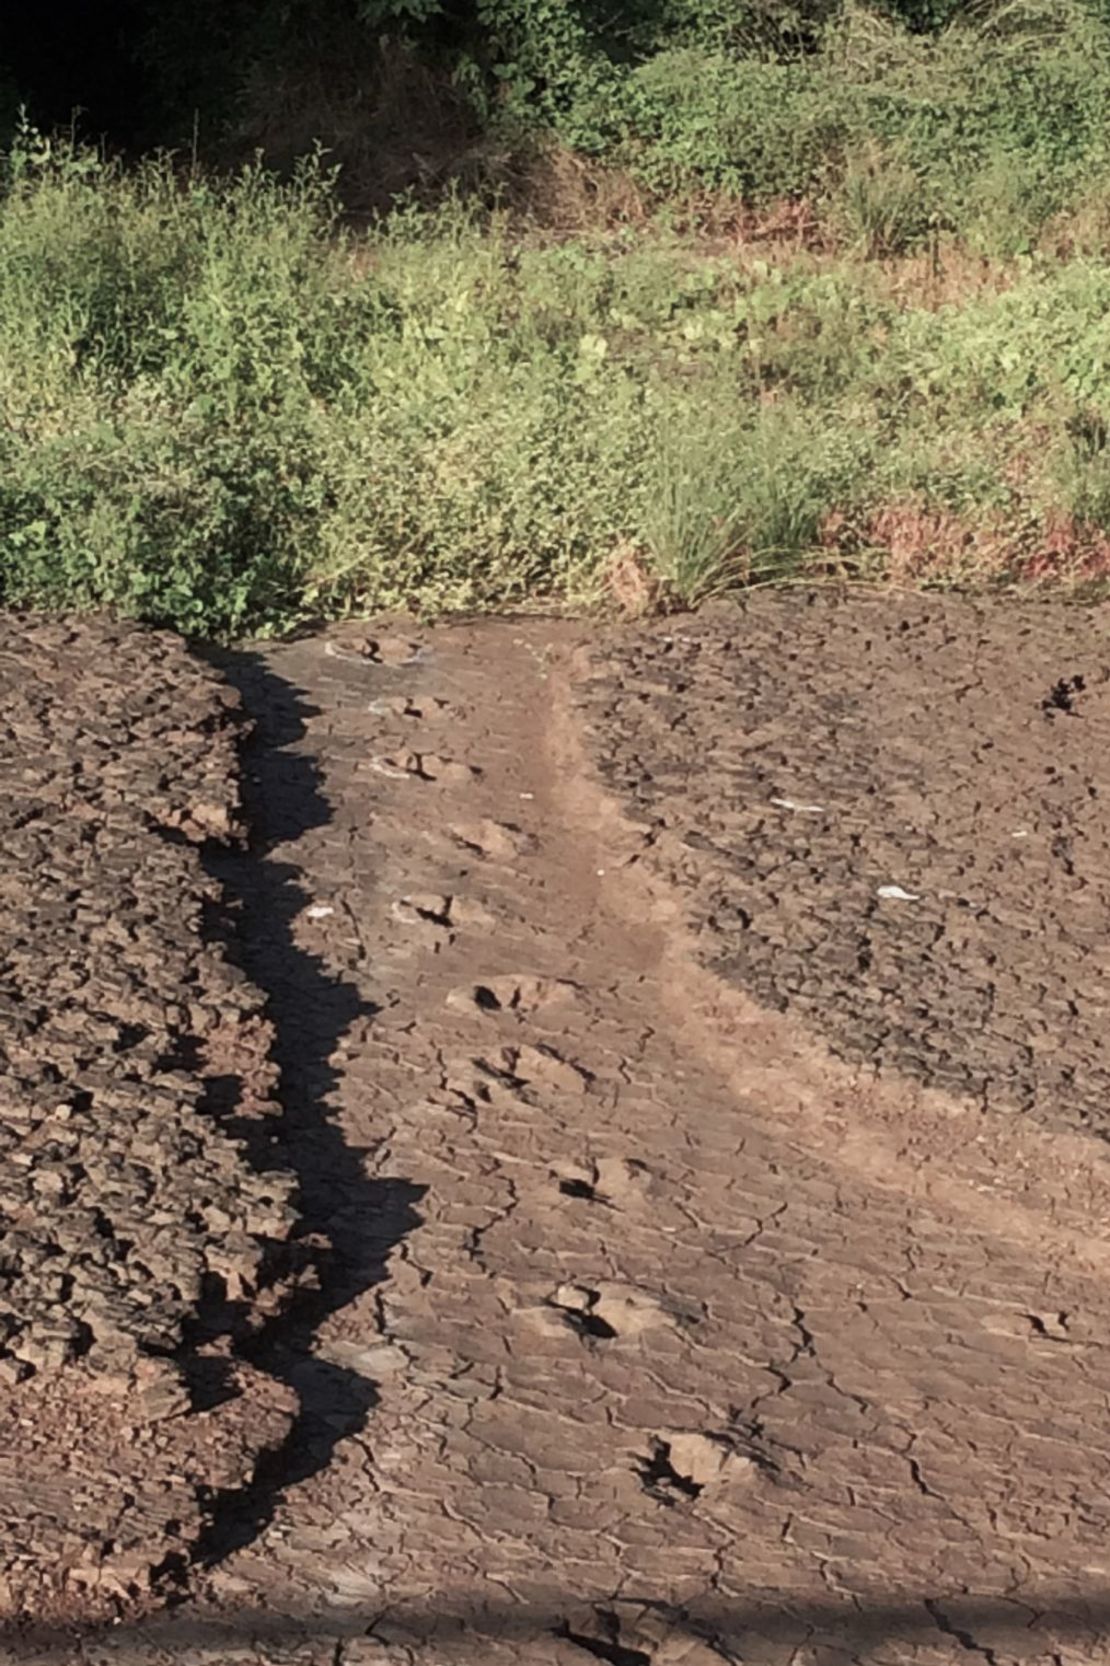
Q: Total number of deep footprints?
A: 11